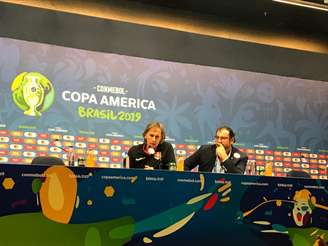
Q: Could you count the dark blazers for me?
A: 1